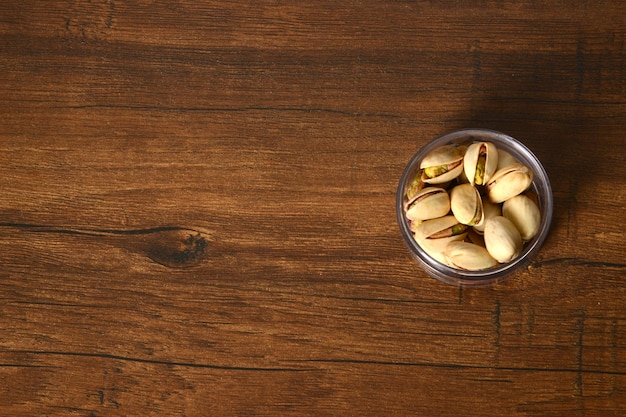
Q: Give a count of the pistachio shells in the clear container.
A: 11